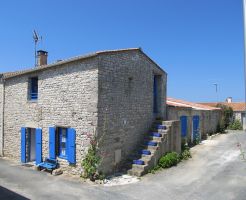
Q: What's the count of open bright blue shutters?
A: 4